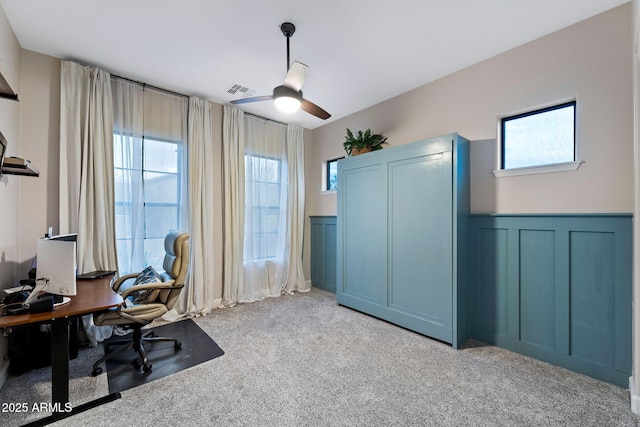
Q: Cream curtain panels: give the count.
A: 4